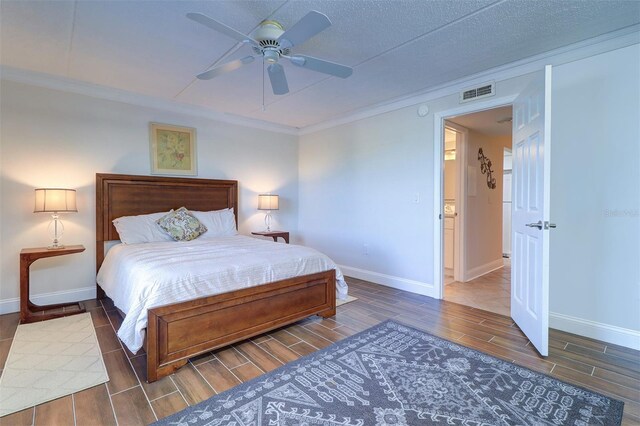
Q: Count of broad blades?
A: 5